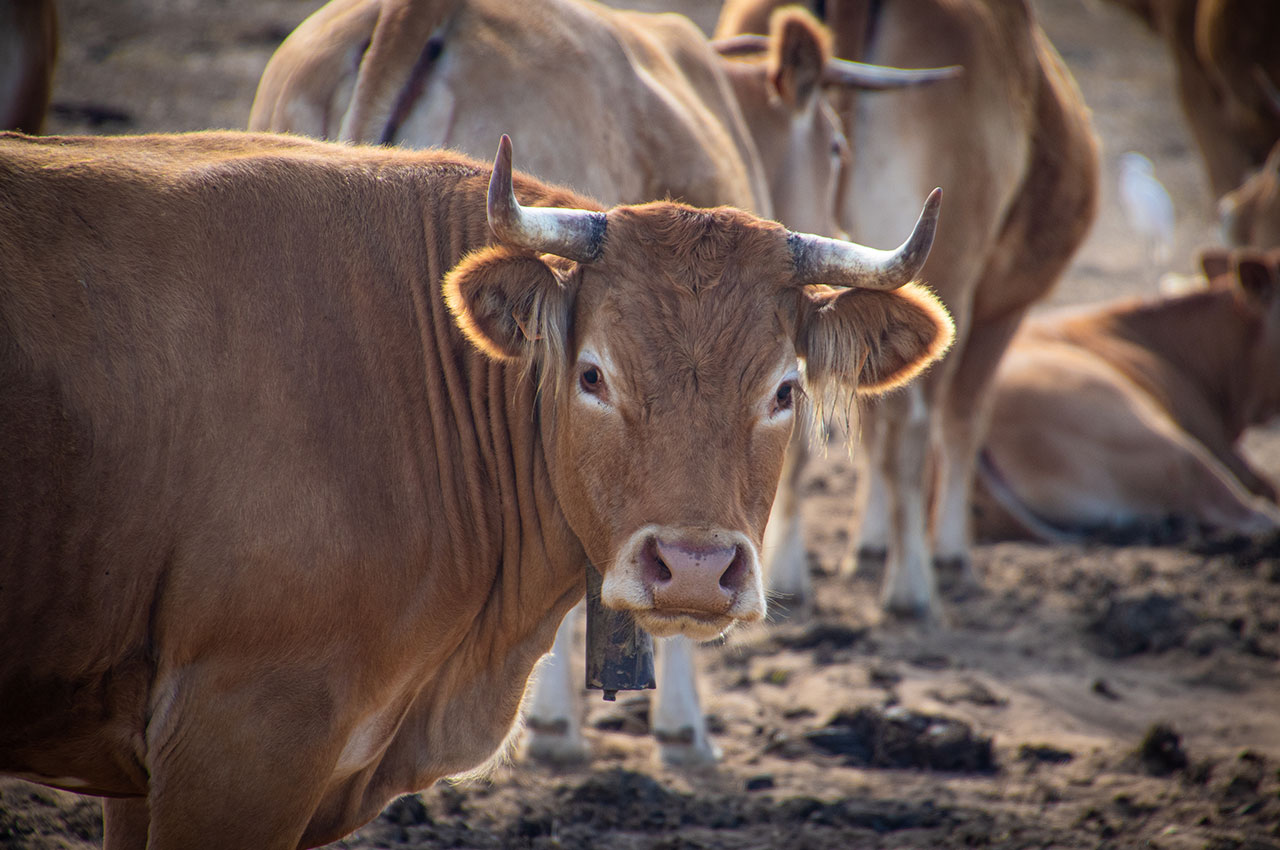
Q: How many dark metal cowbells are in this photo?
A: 1